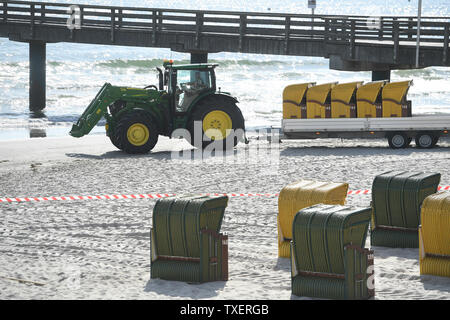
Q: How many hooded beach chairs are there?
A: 10